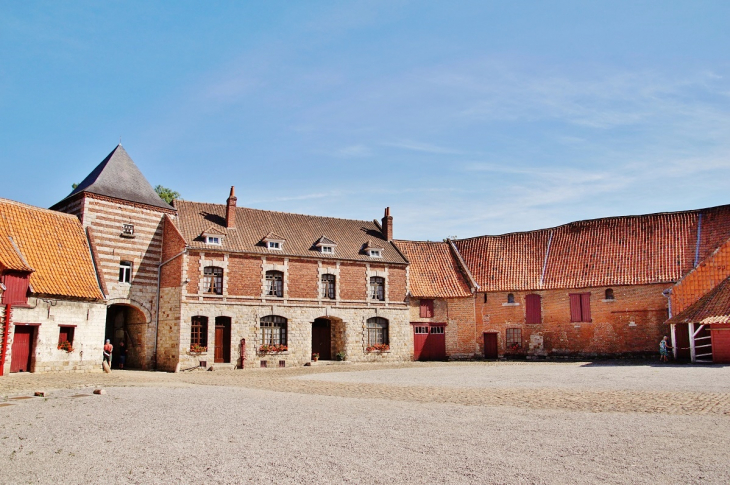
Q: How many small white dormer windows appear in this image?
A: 4